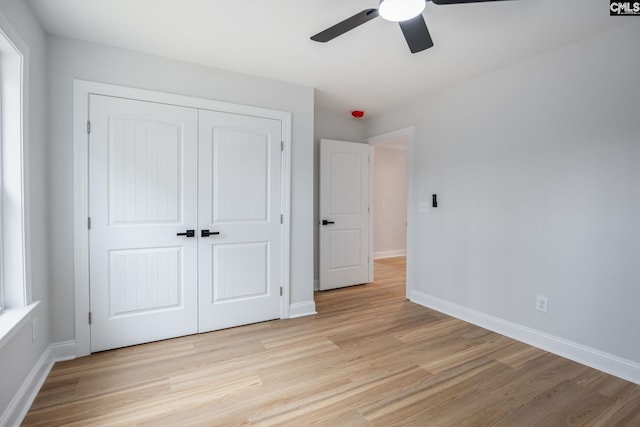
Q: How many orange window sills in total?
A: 0